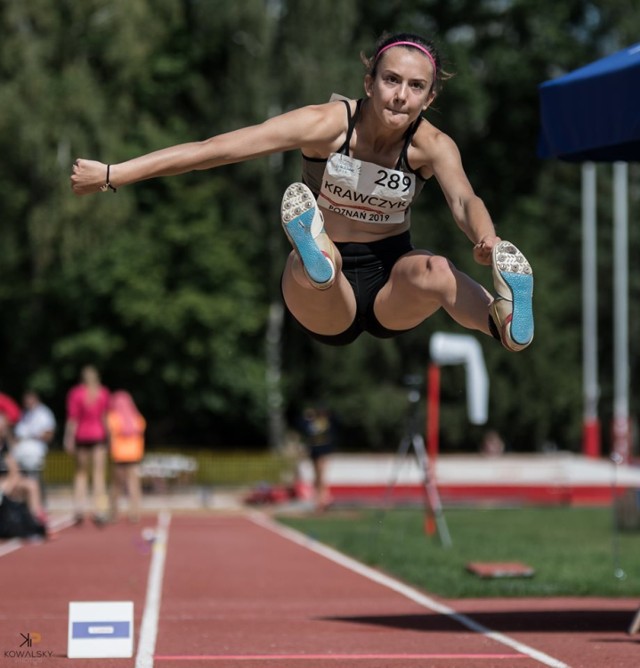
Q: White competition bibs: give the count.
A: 1